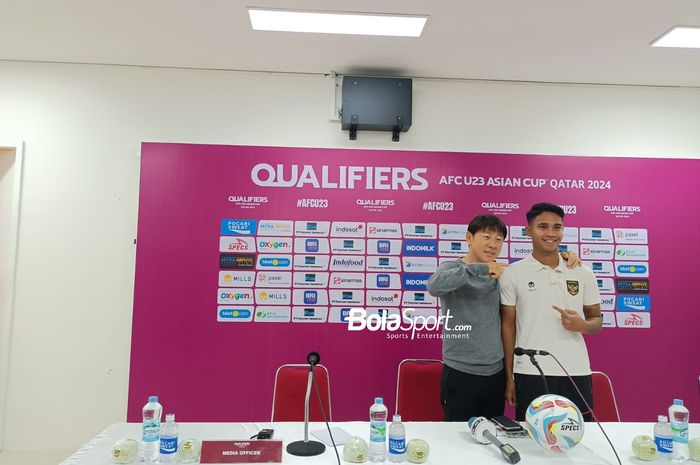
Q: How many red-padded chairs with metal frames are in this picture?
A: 3